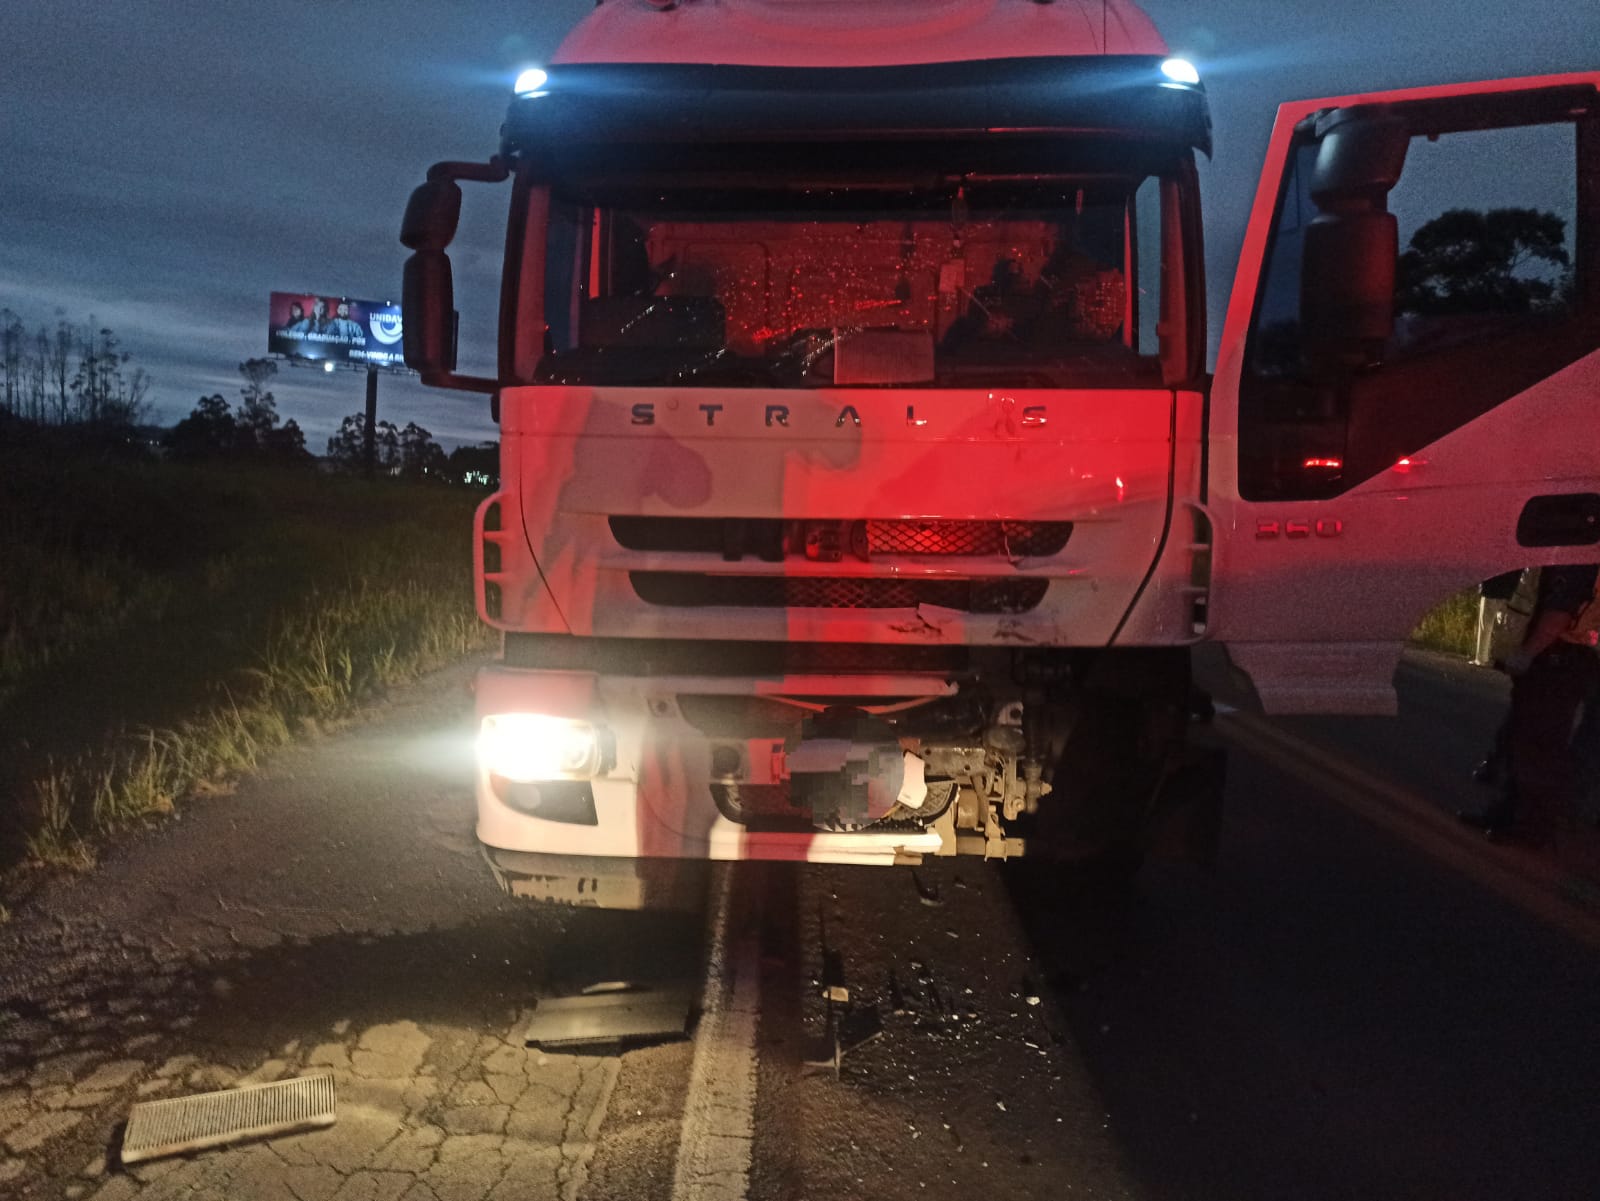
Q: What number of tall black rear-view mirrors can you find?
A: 2